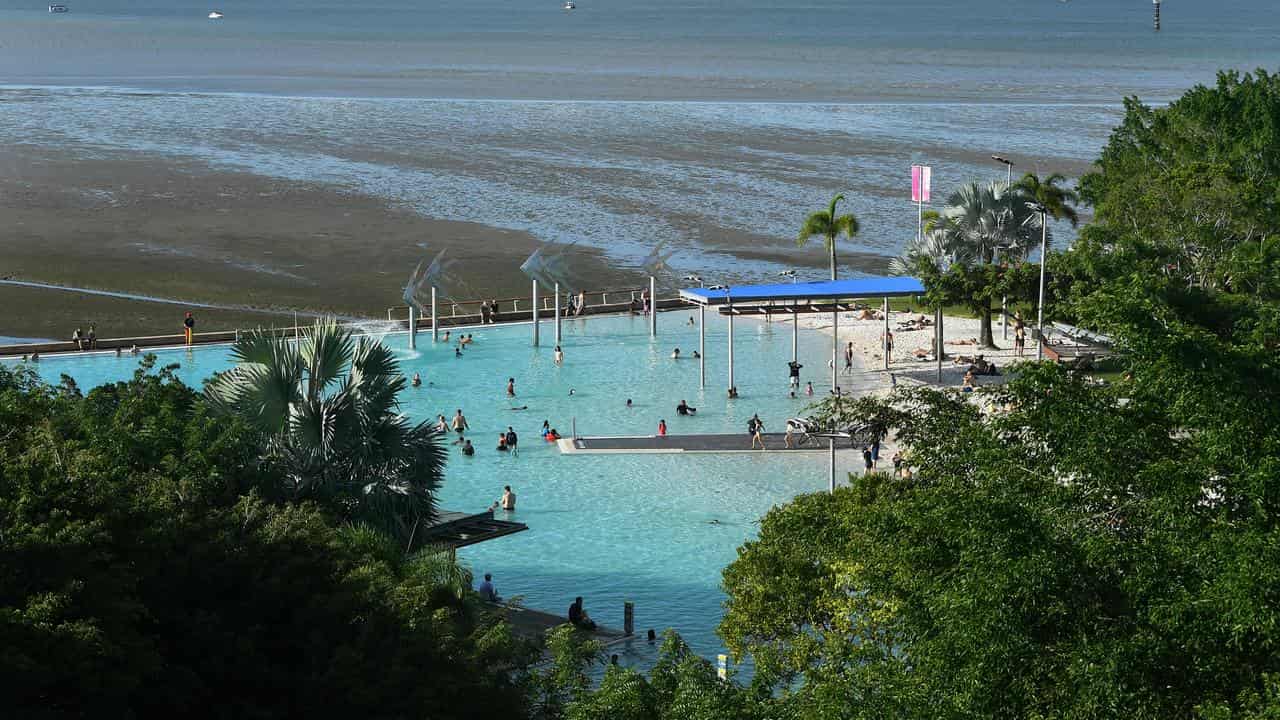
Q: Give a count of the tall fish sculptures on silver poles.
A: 5